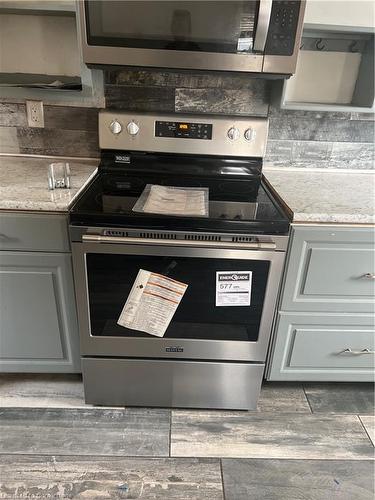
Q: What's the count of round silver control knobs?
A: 4